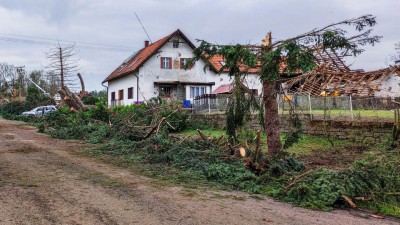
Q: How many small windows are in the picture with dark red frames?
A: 2